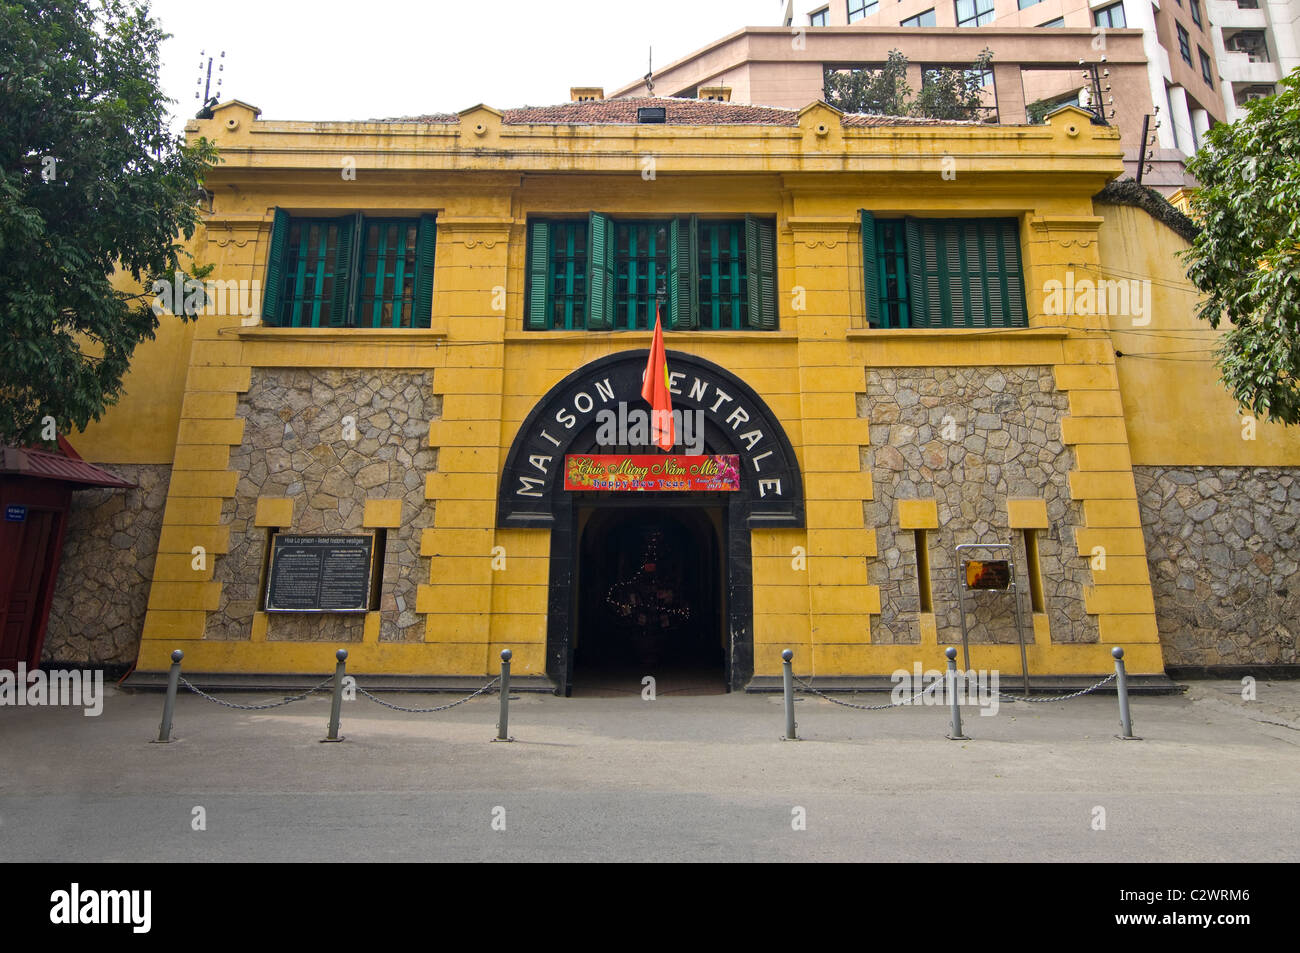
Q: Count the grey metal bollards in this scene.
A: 6